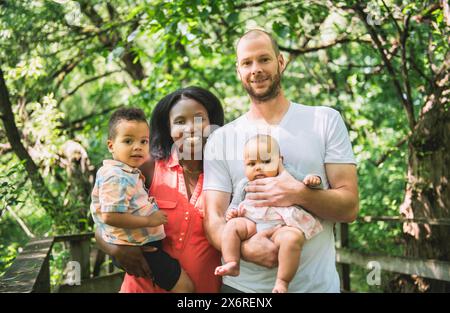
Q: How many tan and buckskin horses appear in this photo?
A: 0